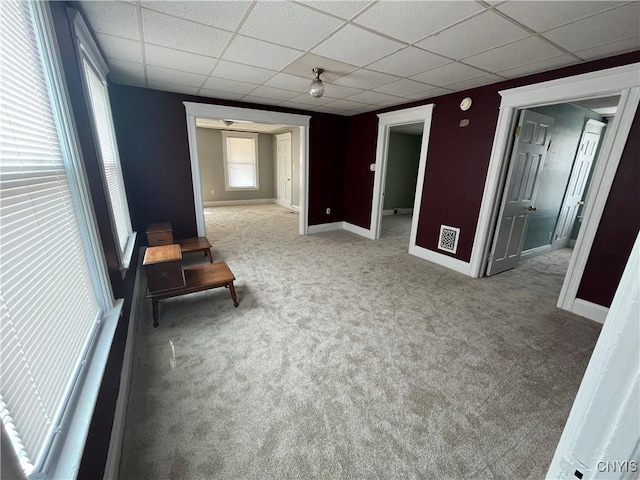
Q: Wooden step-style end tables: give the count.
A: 2